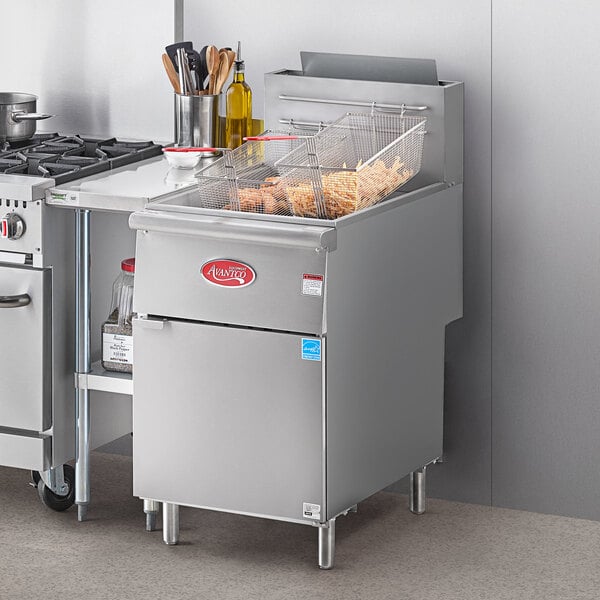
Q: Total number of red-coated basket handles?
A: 2